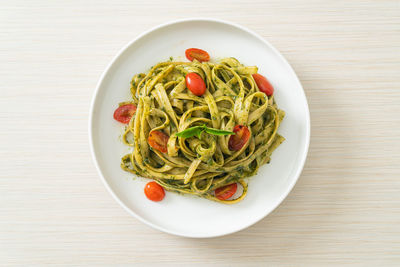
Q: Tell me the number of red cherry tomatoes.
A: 8